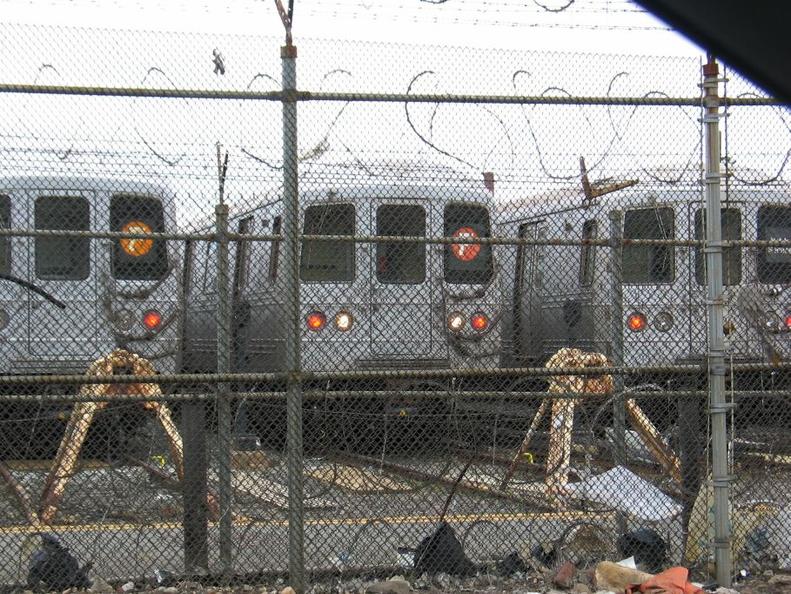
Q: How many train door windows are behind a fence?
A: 3